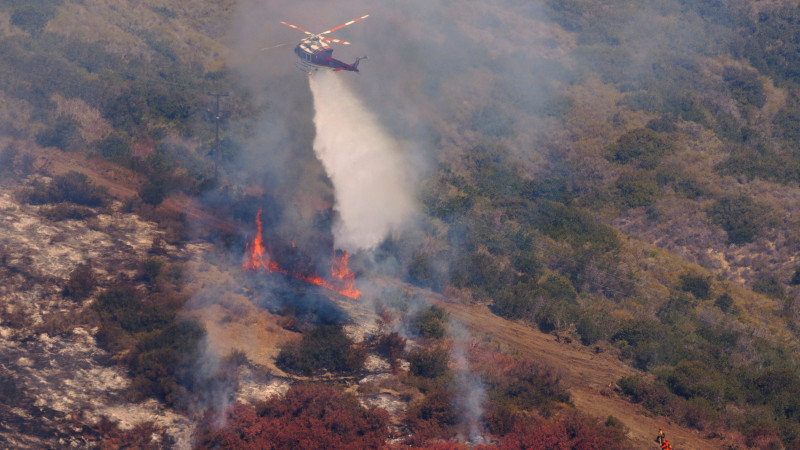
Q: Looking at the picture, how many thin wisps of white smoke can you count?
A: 2